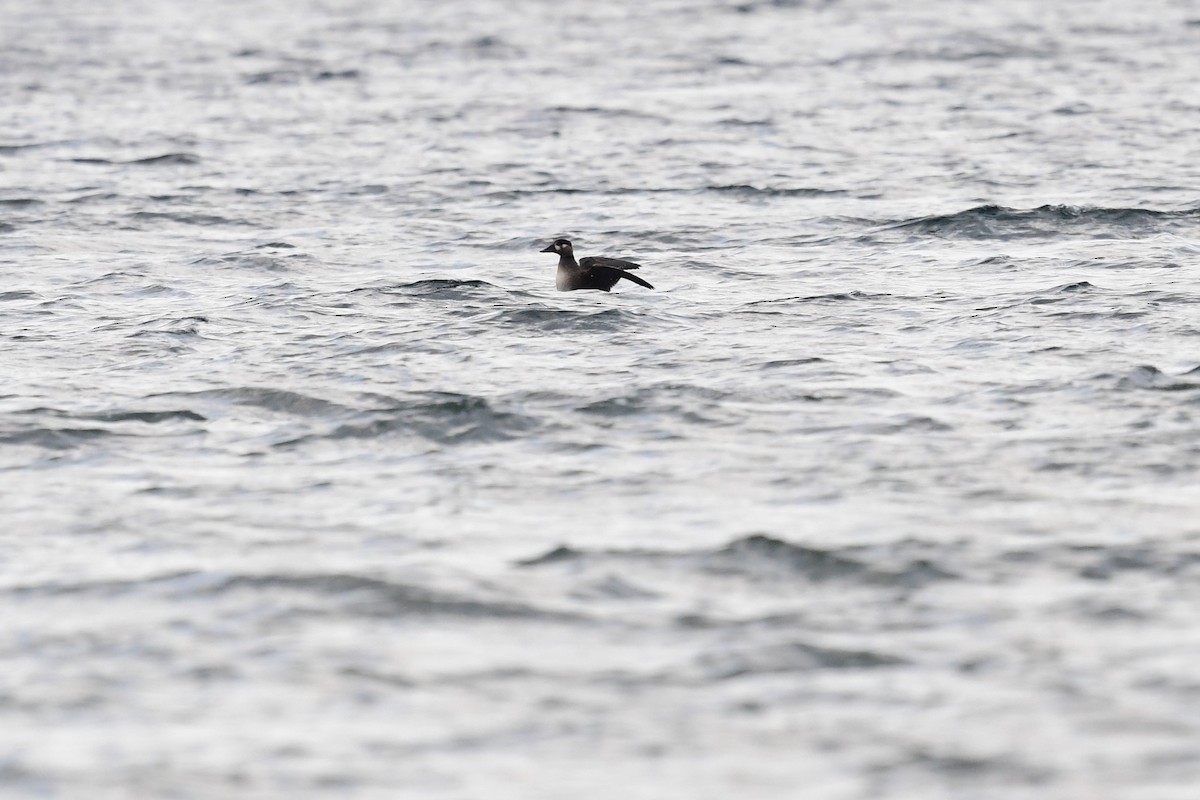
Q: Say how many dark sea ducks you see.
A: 1